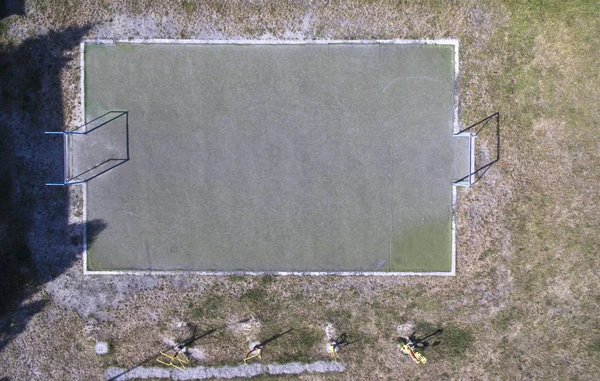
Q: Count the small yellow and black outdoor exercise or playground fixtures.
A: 4